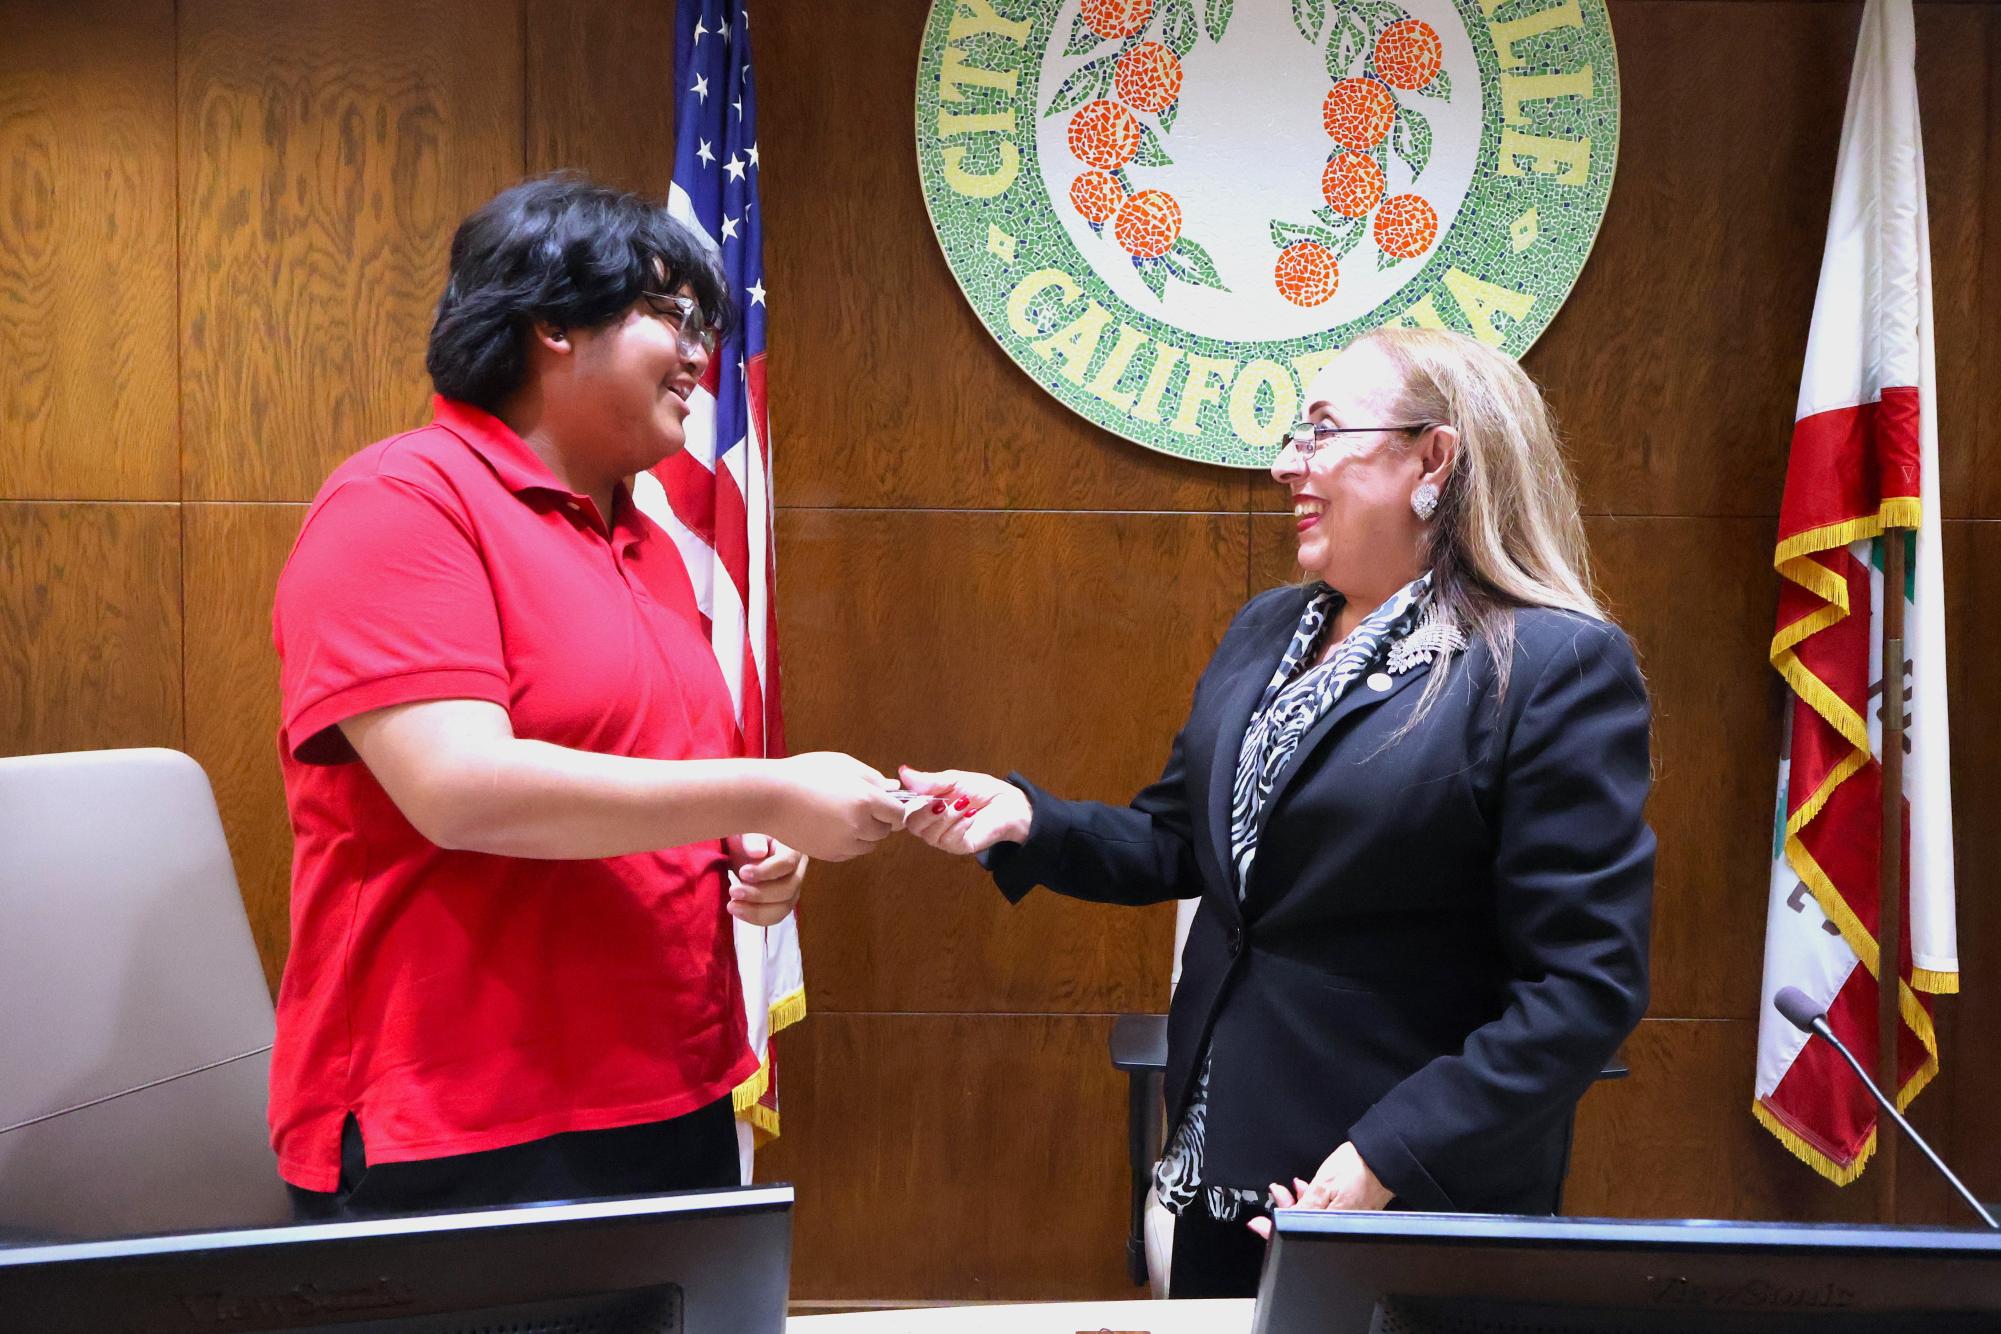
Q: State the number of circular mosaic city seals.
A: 1